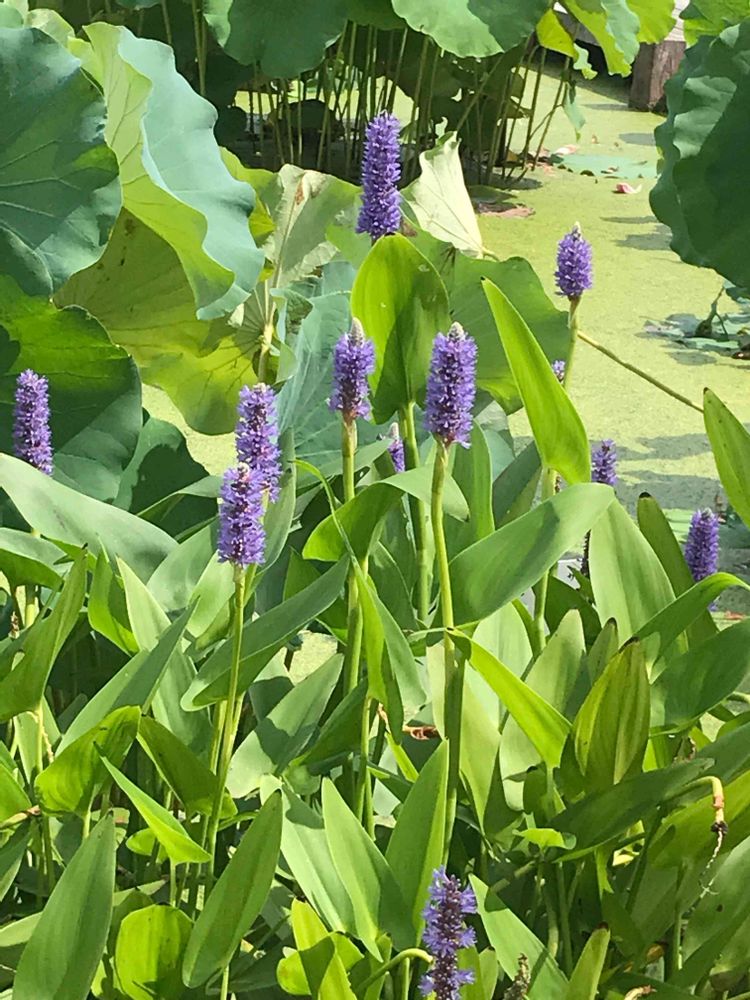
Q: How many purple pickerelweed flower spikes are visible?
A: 12